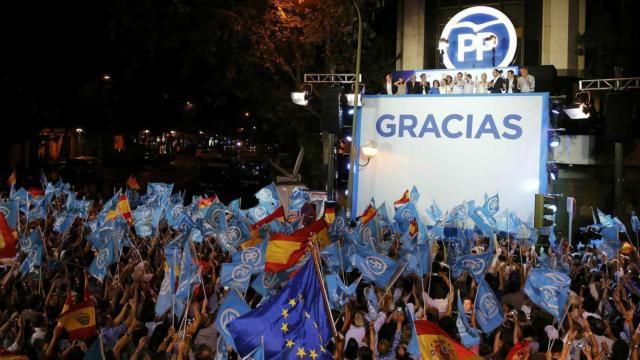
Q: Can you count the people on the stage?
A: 13